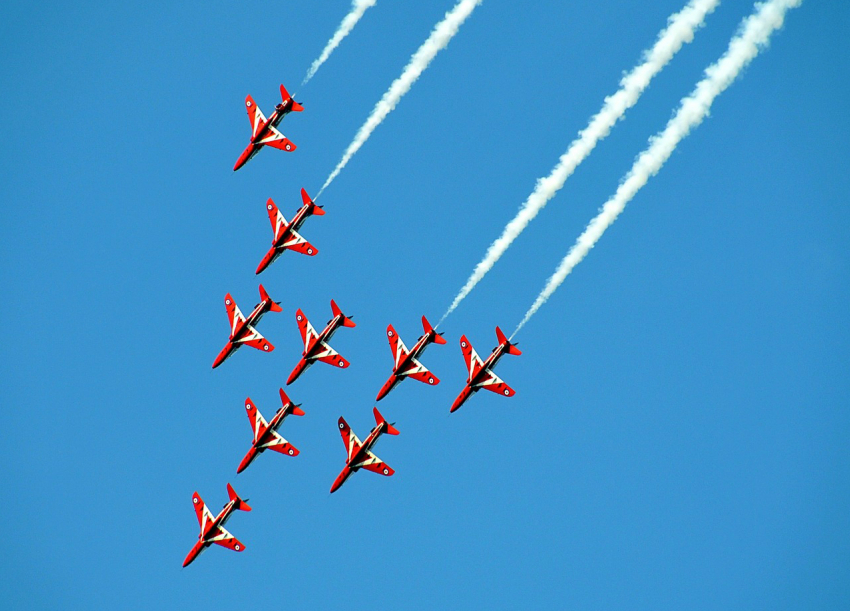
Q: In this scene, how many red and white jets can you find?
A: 9